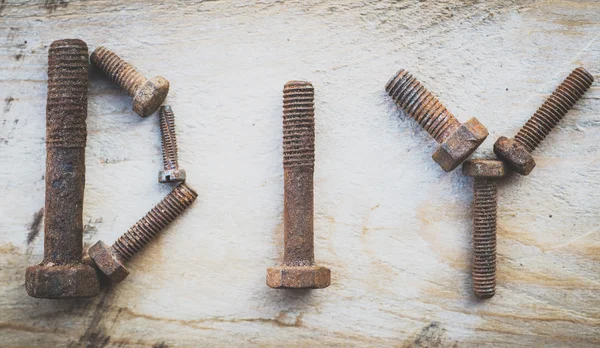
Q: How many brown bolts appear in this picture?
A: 8